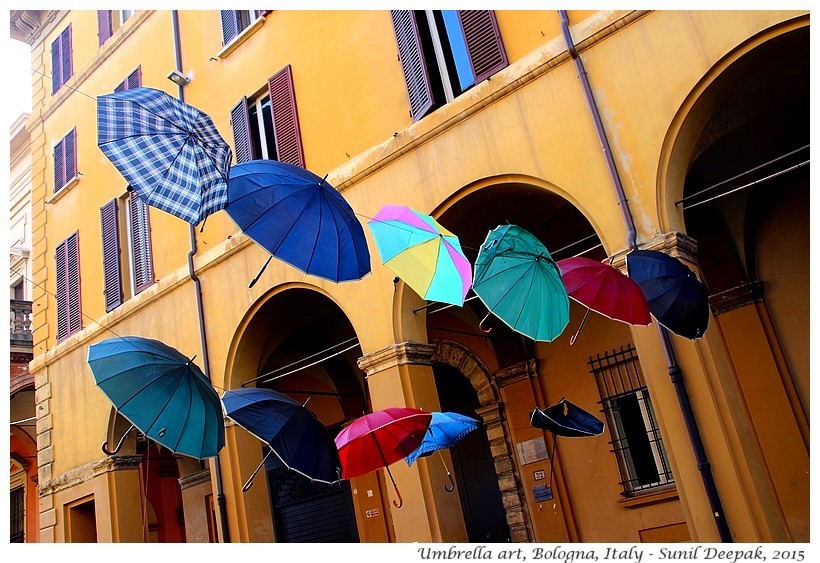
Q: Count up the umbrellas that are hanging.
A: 11